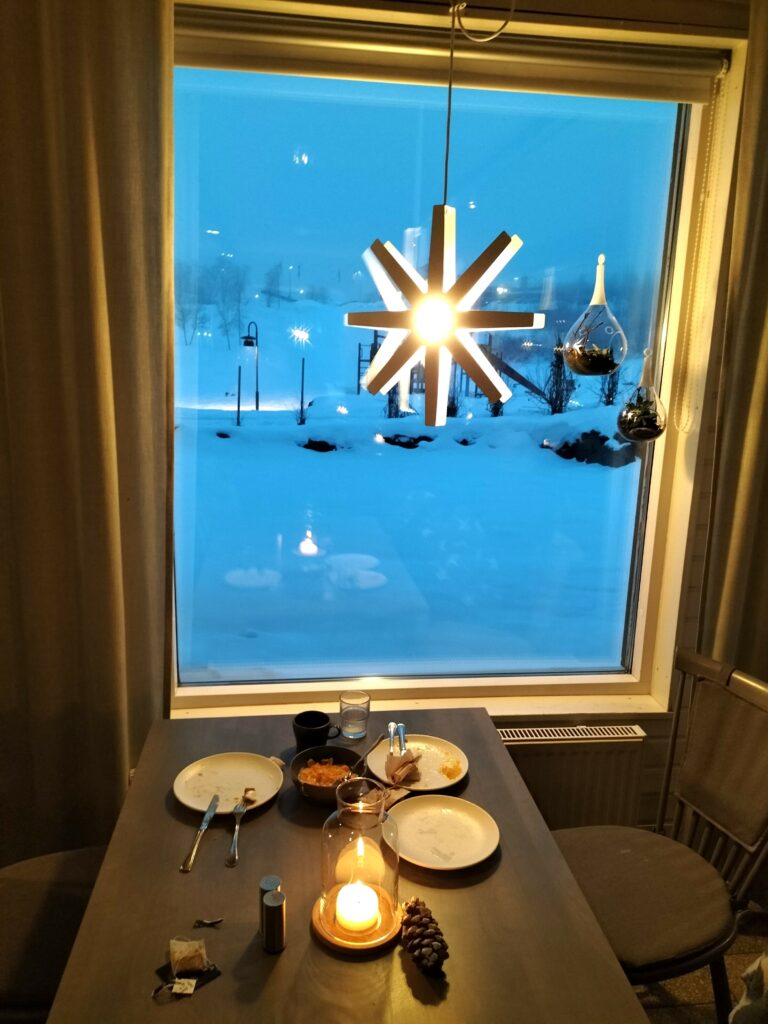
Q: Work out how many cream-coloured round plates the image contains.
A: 3